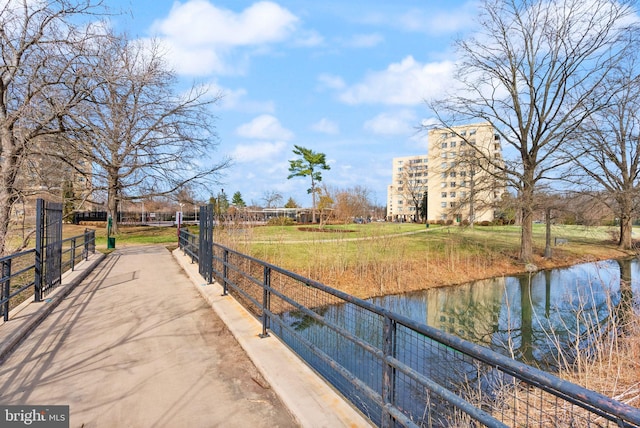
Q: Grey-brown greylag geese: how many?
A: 0